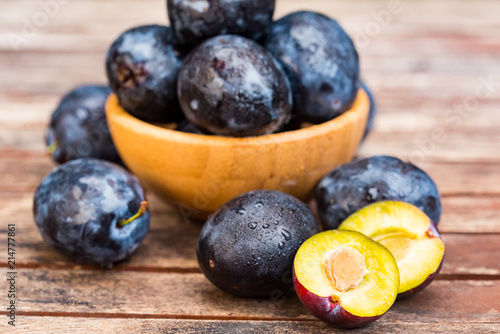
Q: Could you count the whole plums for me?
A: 9